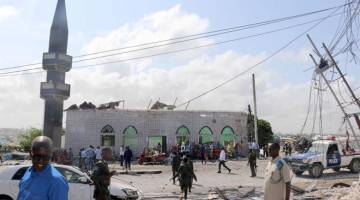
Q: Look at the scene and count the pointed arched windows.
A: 5